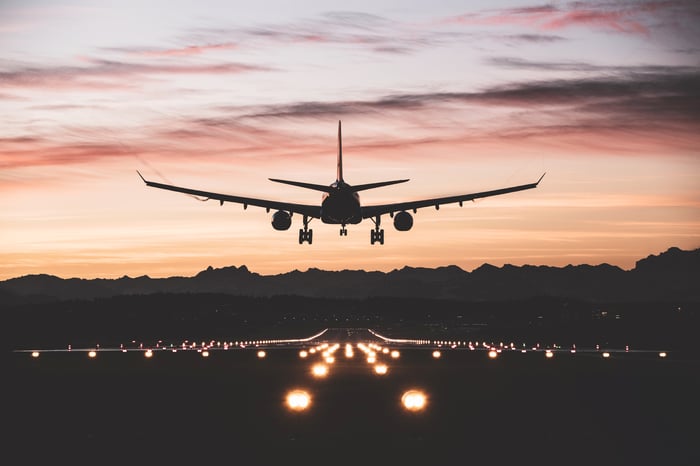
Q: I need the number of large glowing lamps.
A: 2